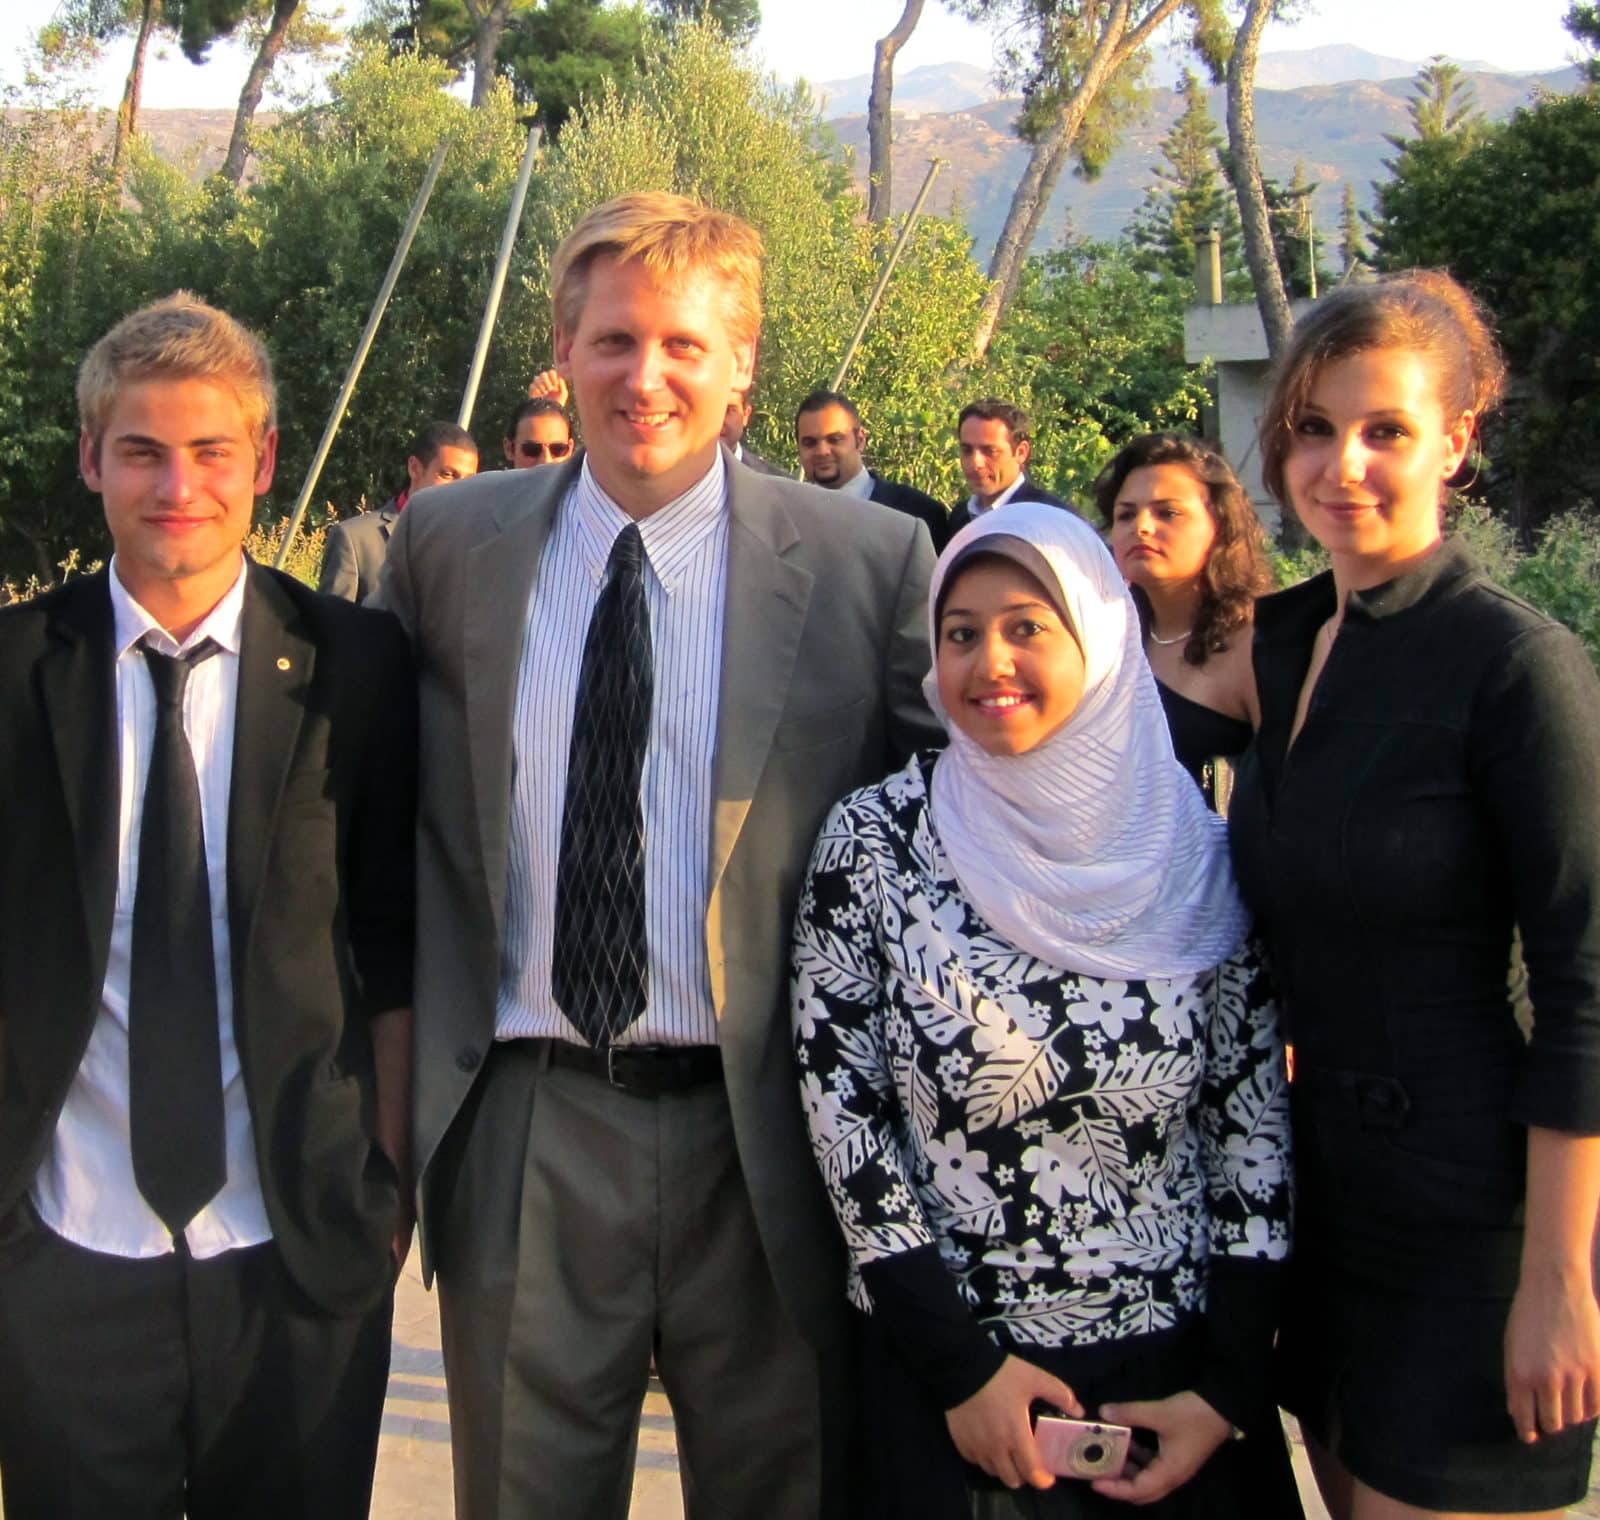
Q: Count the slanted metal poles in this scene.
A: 3